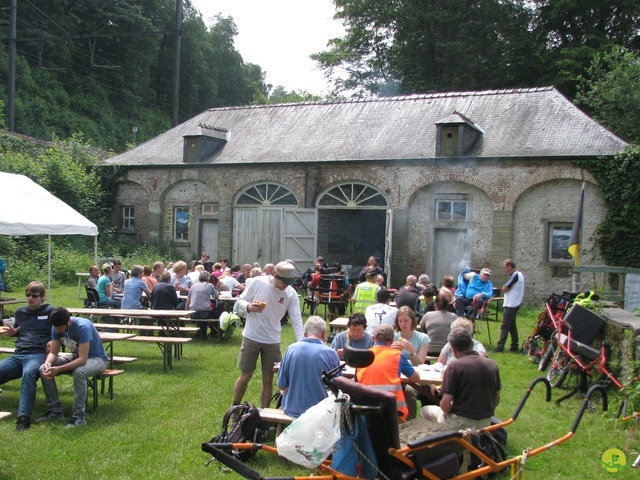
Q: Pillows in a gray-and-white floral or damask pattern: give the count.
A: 0